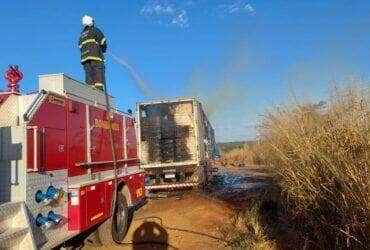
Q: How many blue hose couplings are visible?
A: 4